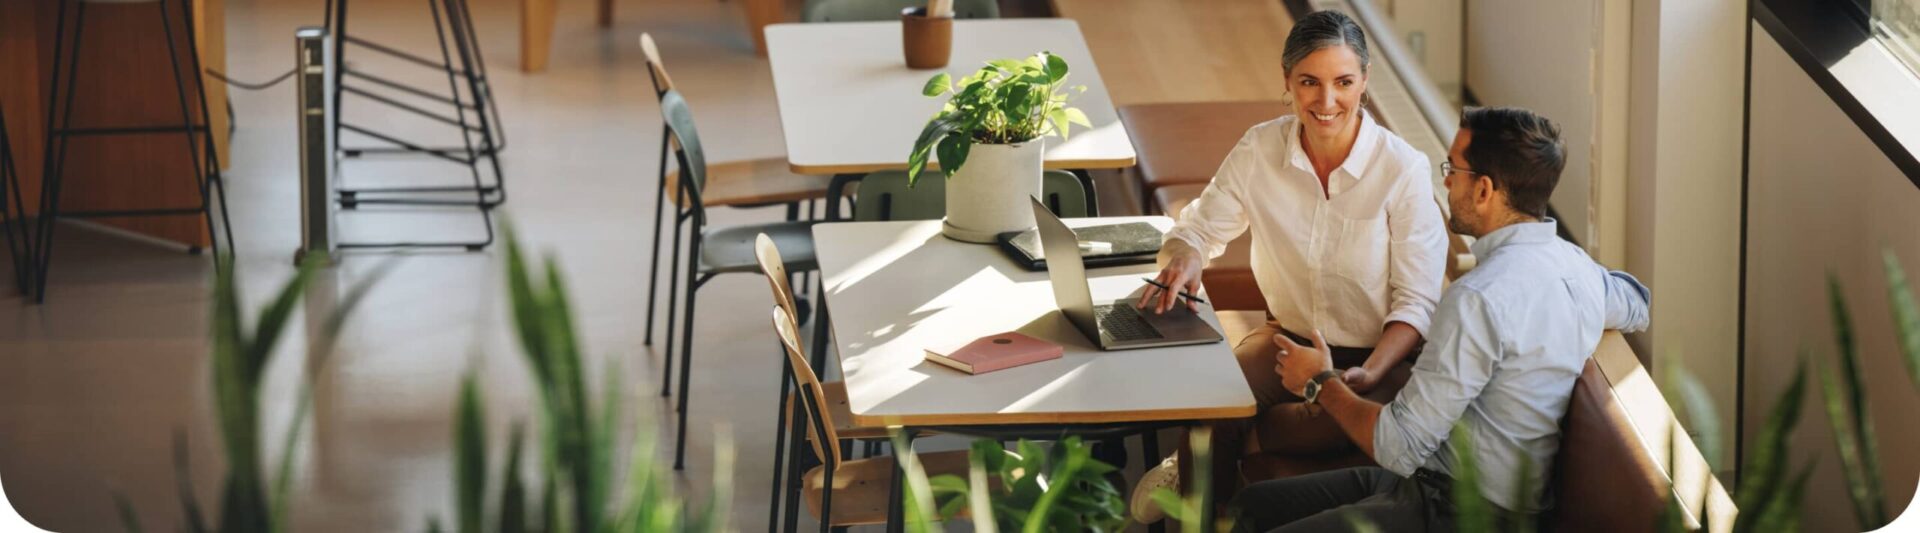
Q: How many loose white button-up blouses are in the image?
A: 1